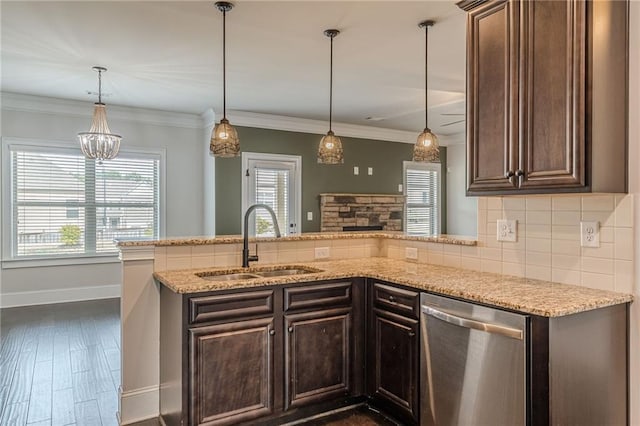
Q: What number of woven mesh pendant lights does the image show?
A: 3